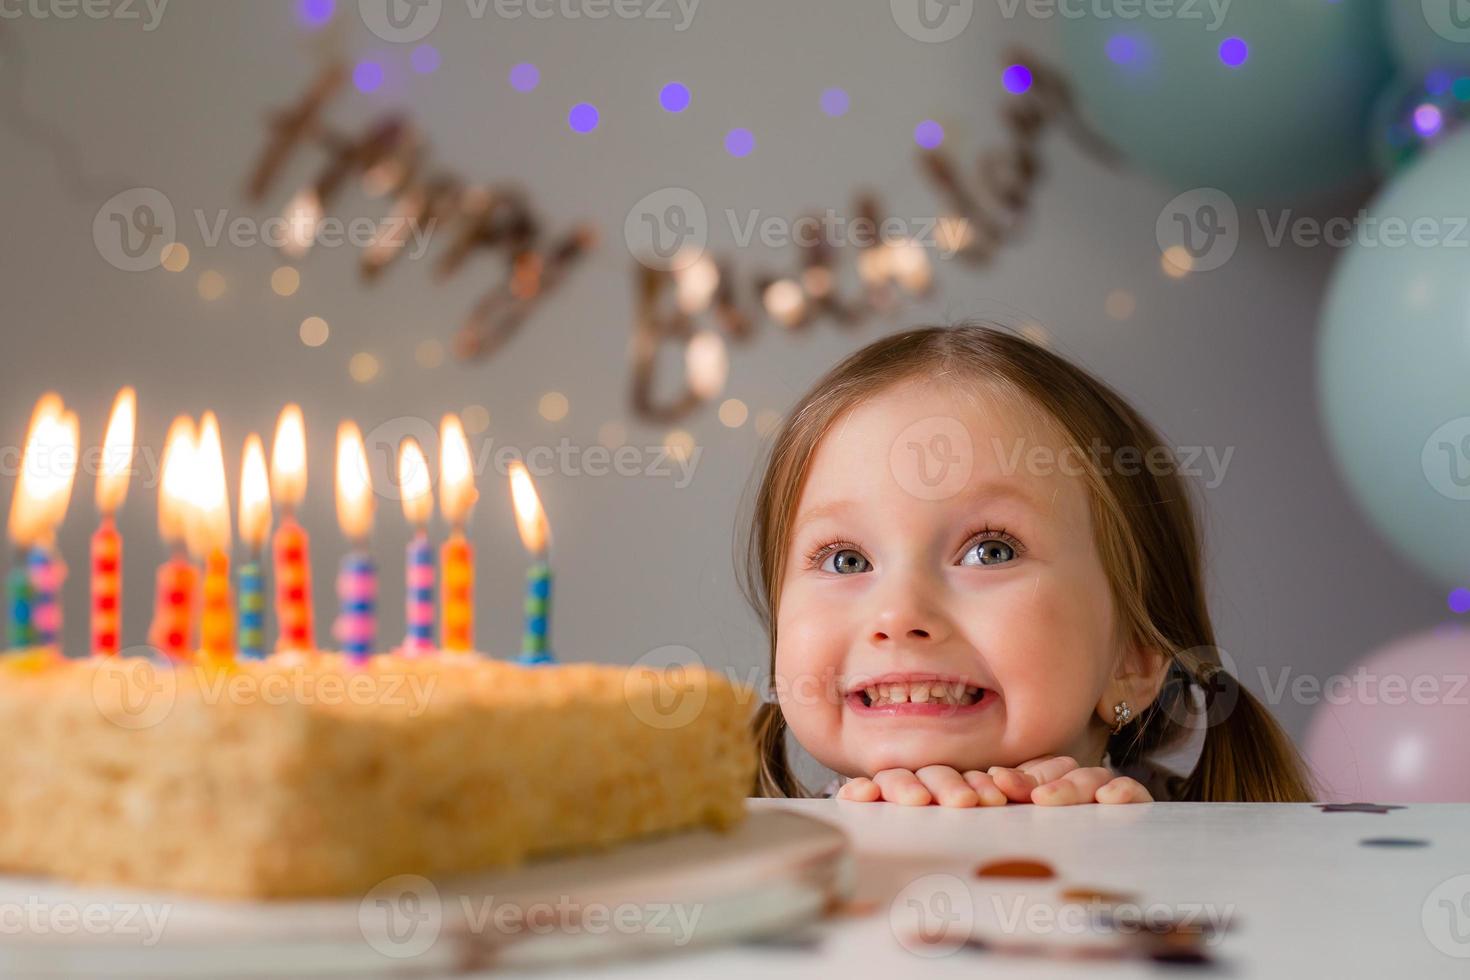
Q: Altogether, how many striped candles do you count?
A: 11